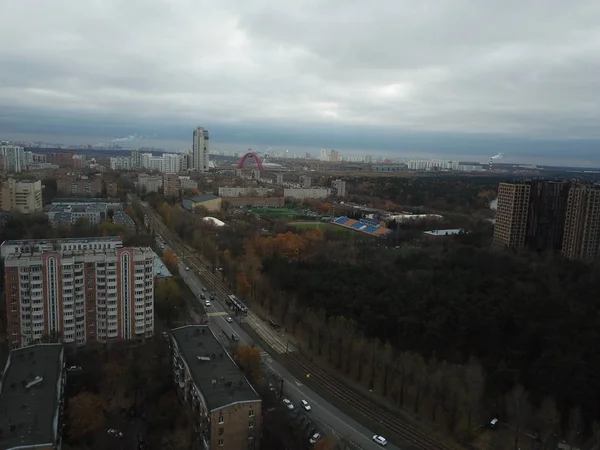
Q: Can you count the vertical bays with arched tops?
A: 2